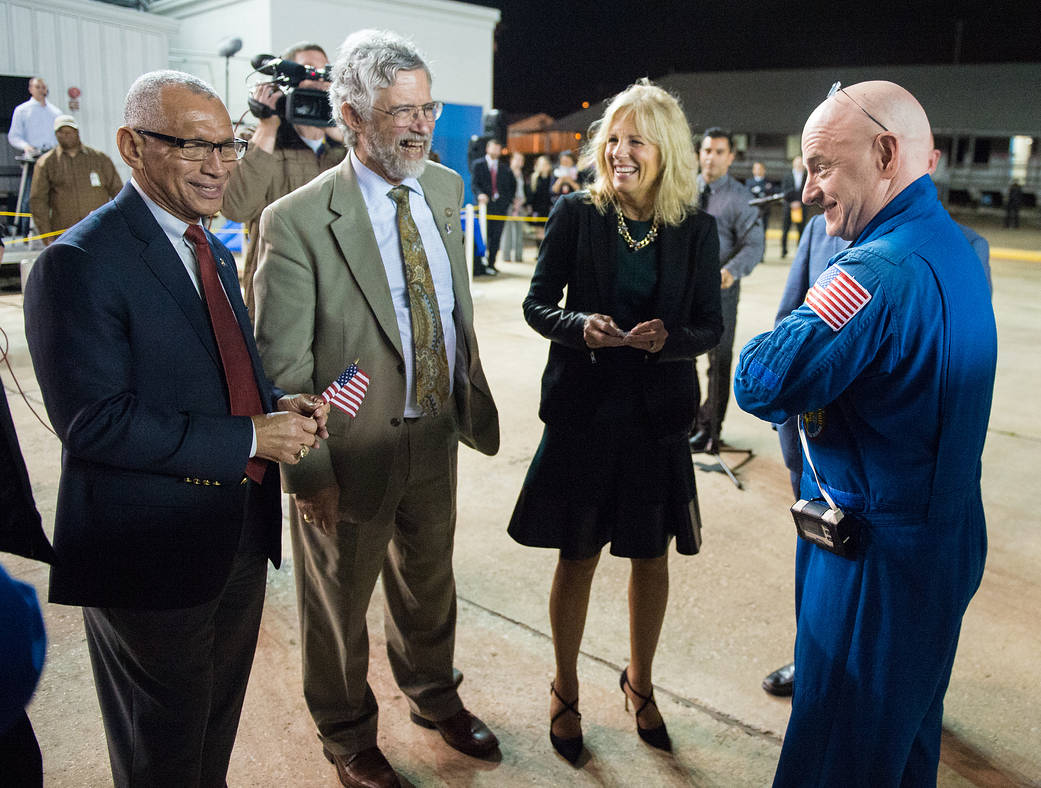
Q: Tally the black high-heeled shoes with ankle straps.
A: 2